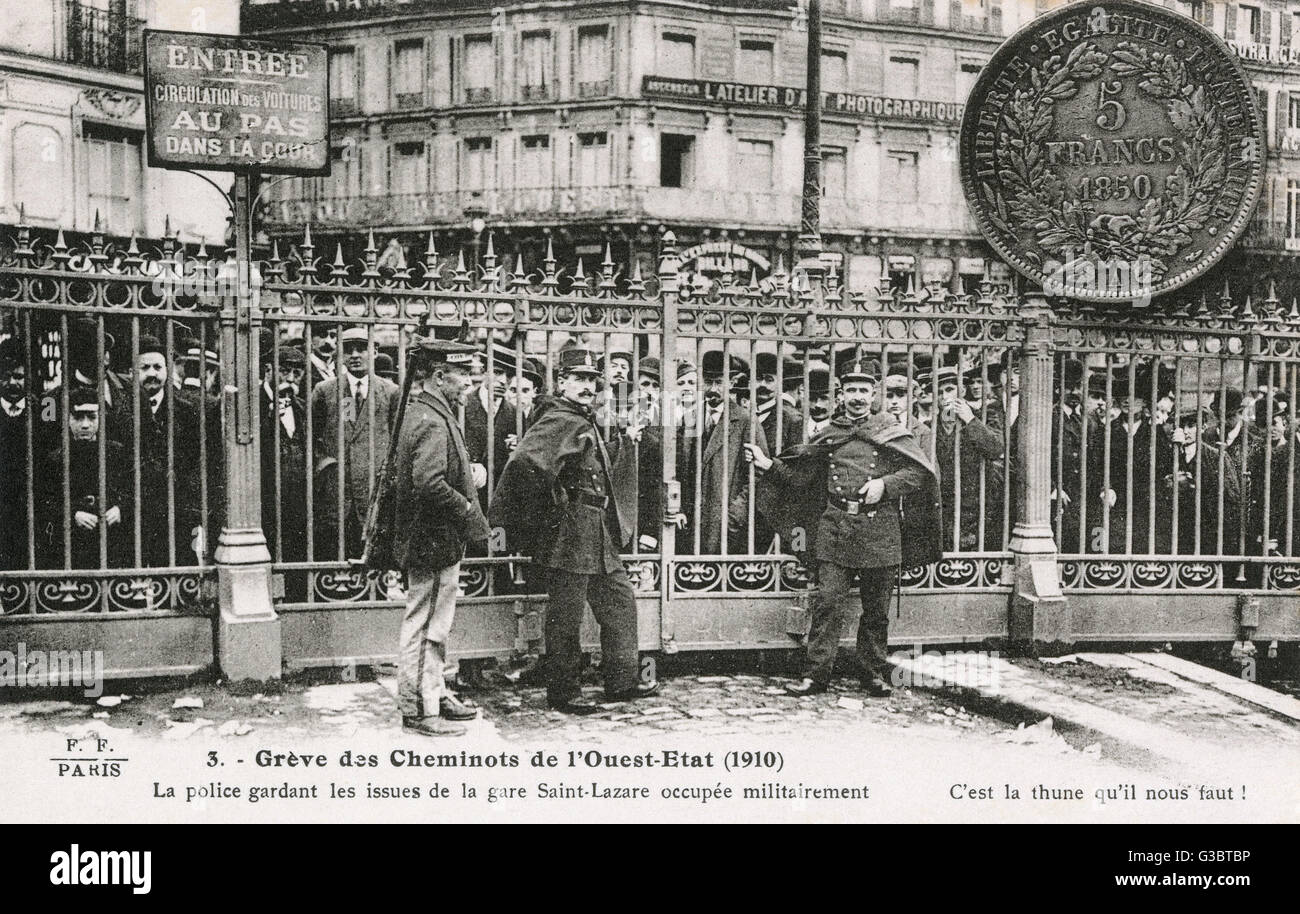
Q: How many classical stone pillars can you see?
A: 2